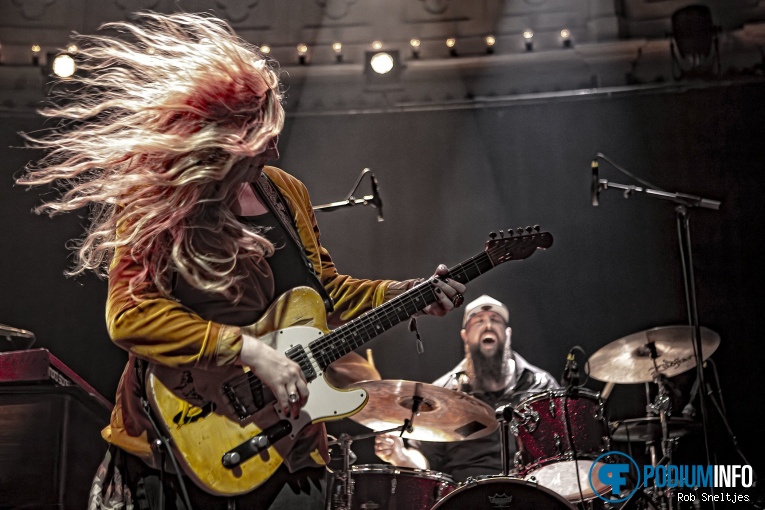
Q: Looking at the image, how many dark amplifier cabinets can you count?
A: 1